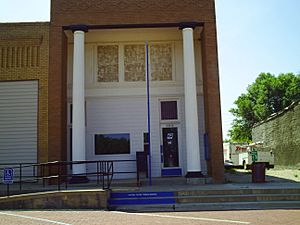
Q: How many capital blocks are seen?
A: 2